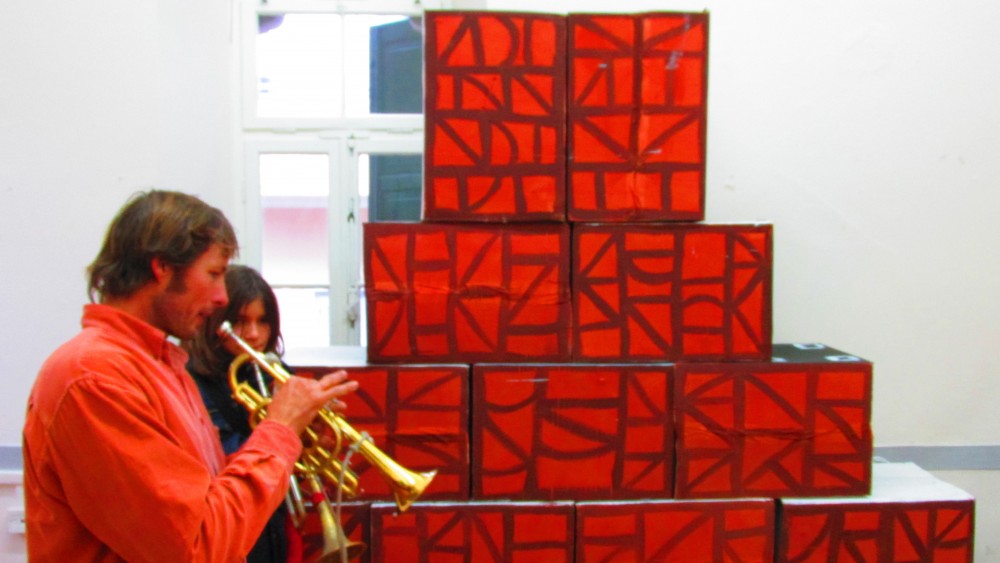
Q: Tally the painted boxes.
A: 11